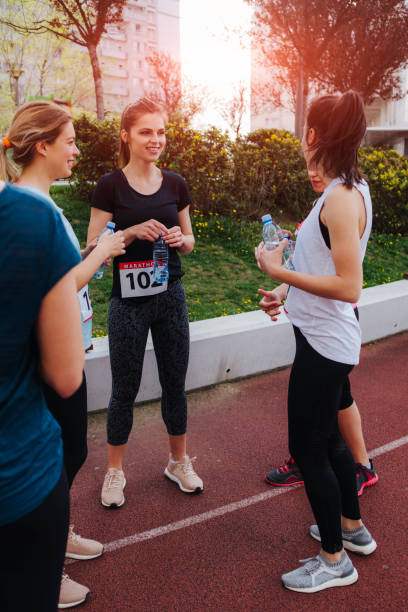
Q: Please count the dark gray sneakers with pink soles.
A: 2